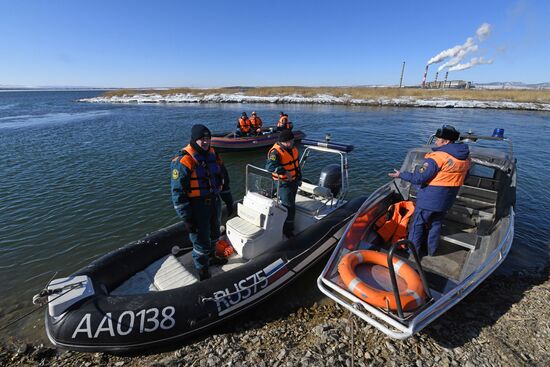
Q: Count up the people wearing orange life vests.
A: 6